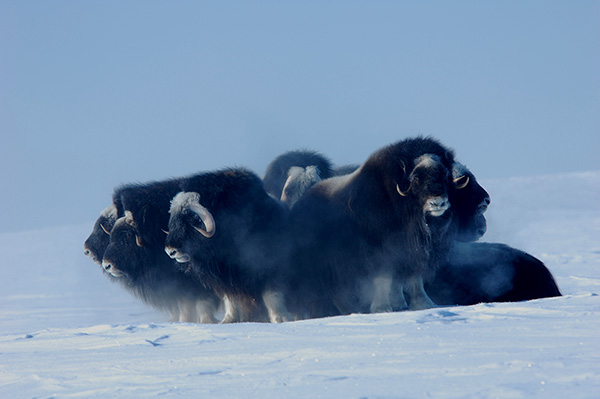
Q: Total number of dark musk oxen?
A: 7